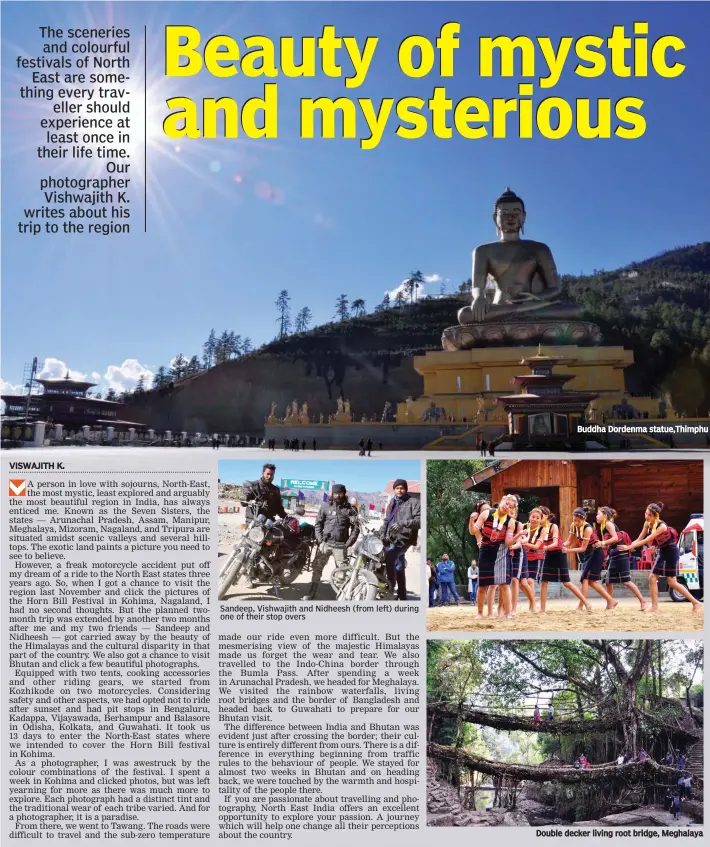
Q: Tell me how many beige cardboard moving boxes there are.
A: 0